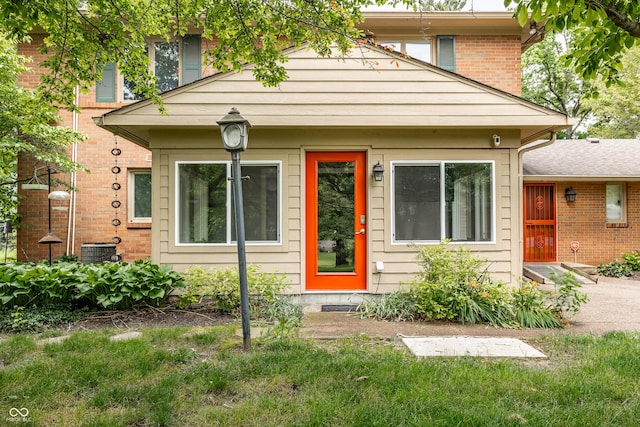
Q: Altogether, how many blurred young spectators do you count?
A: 0